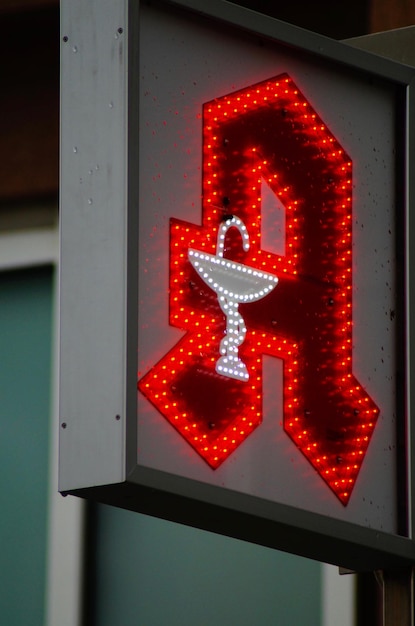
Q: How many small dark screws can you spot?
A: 4